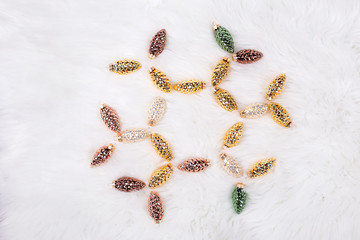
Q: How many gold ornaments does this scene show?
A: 11